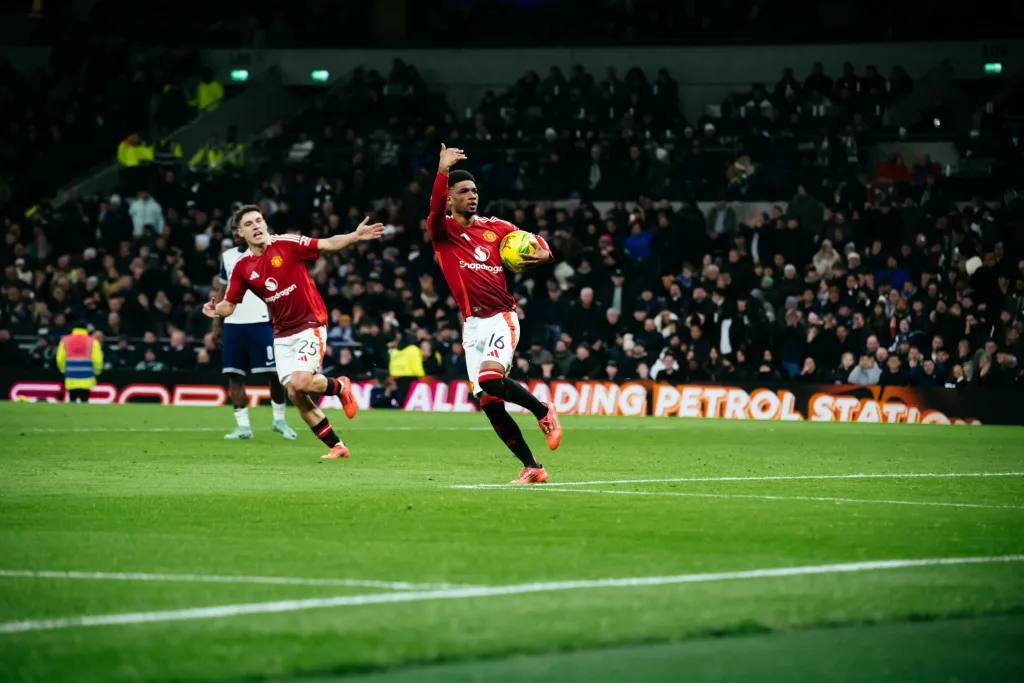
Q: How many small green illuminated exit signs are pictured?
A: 3